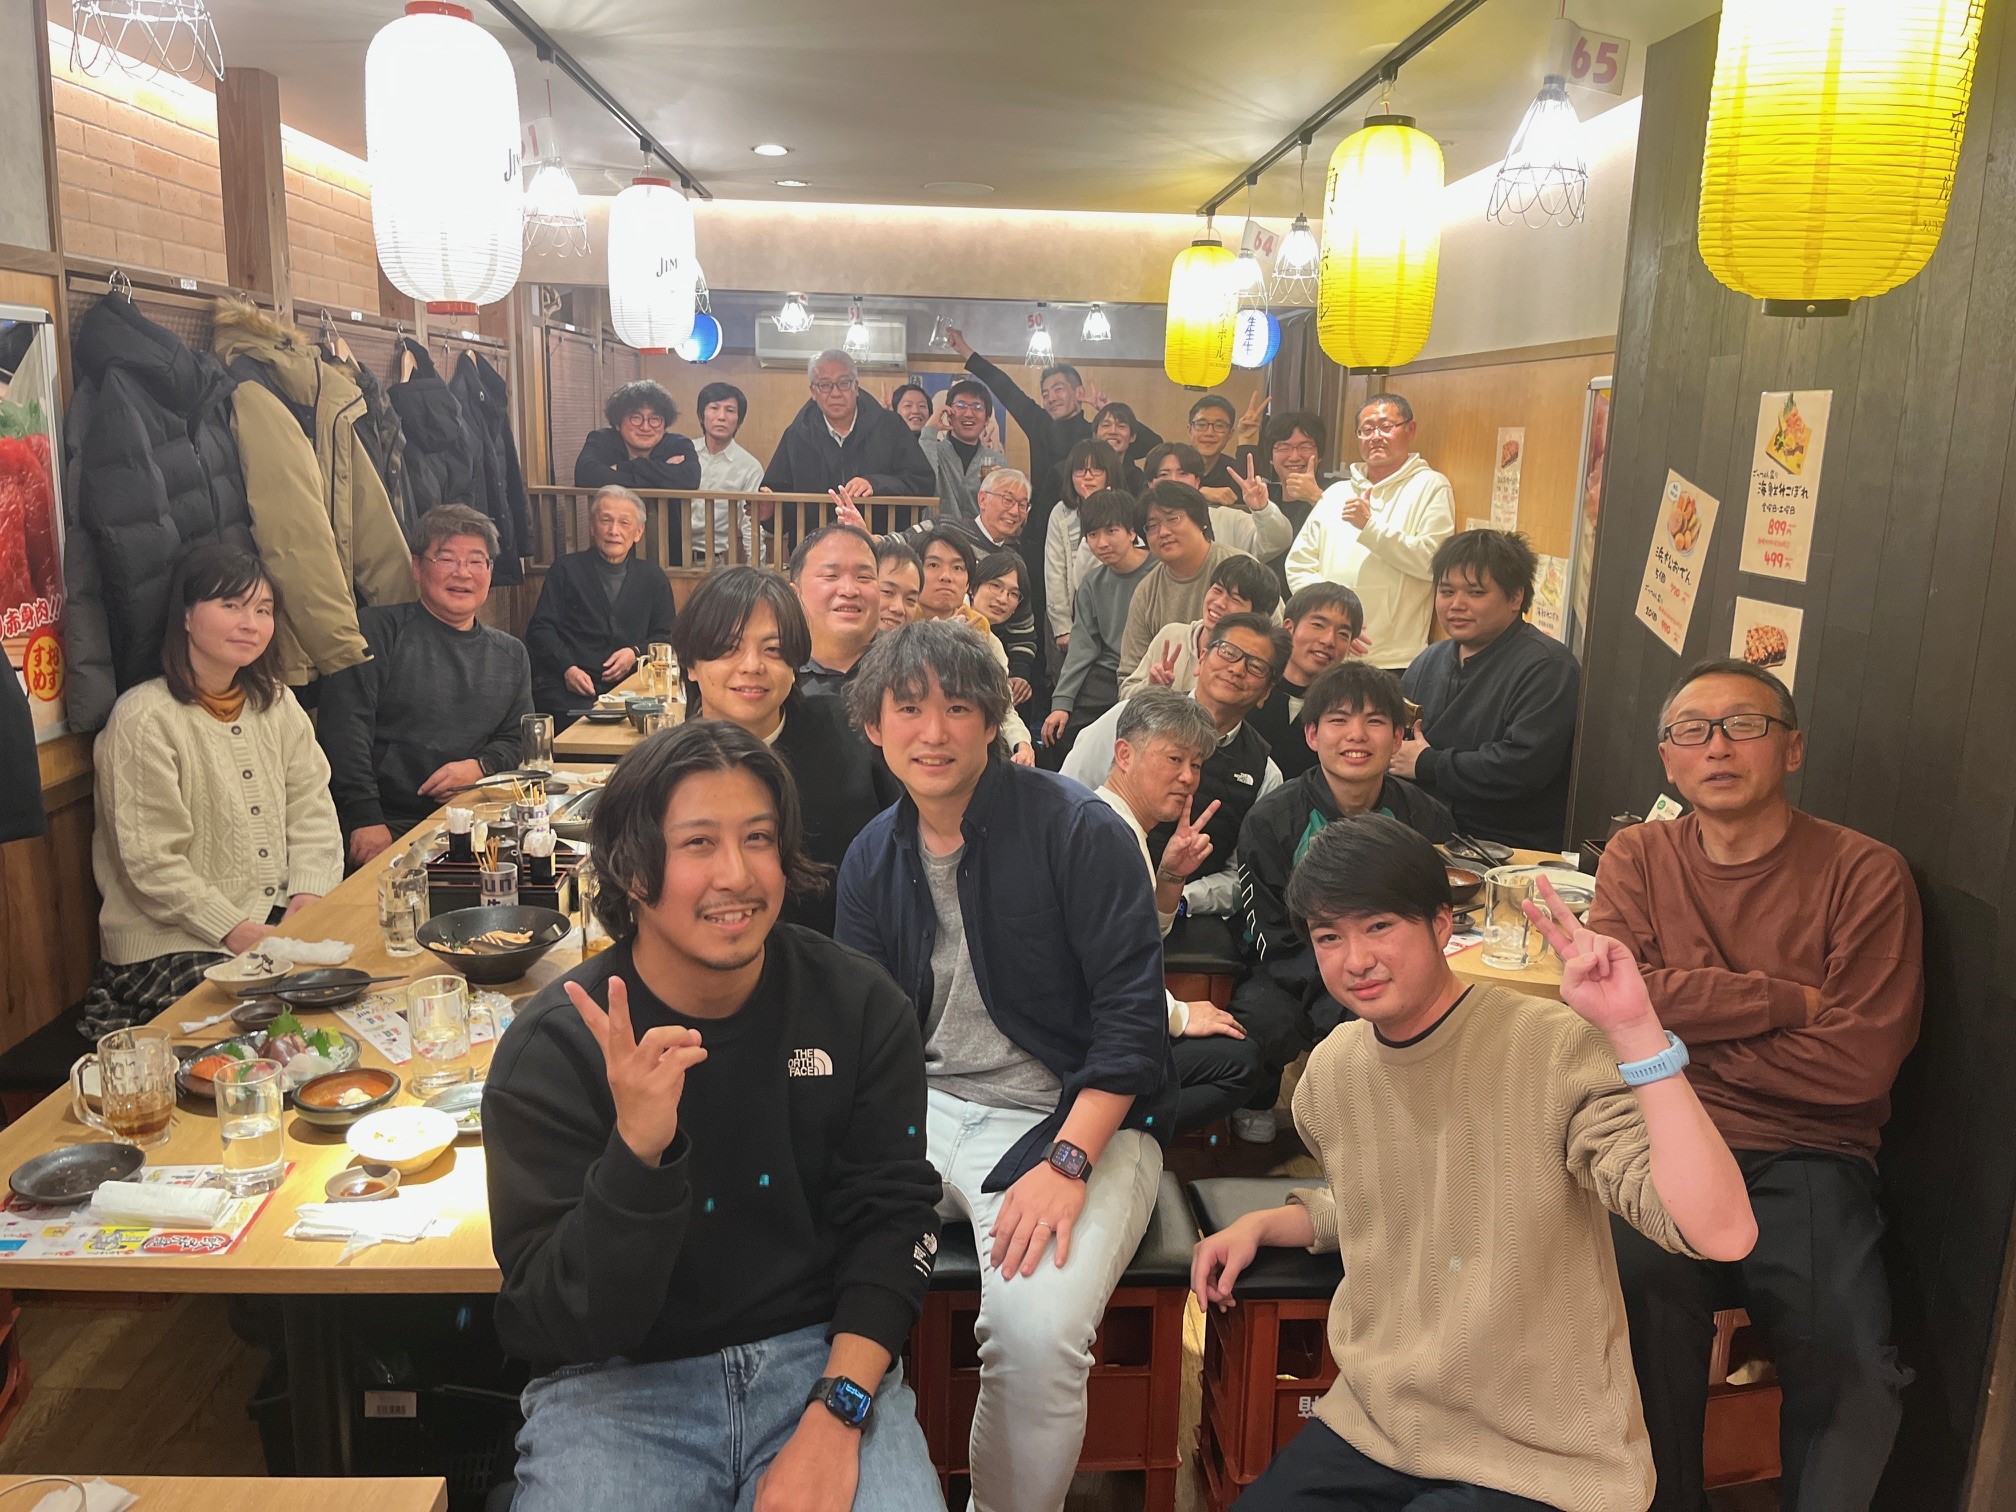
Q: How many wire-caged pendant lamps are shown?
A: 10